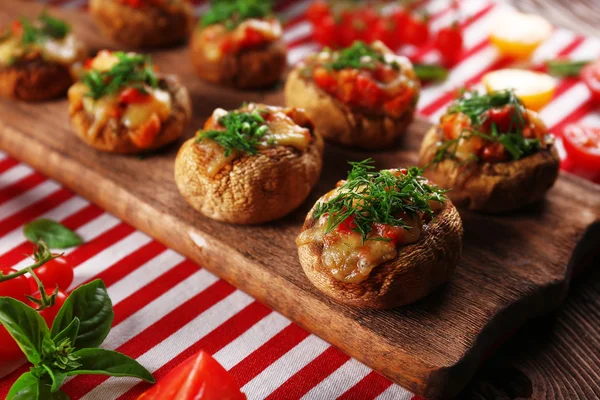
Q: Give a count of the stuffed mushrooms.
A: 8